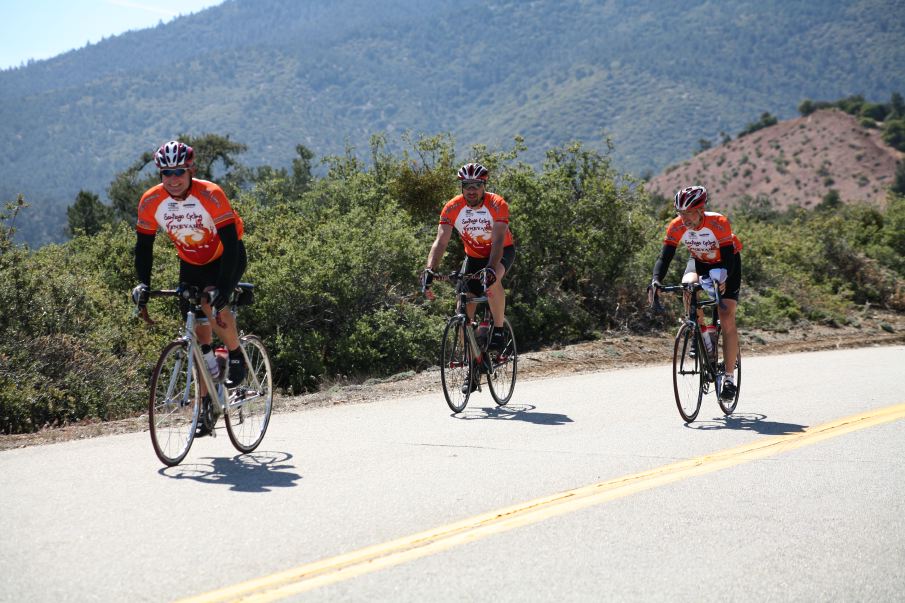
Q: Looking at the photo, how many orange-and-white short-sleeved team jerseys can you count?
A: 3